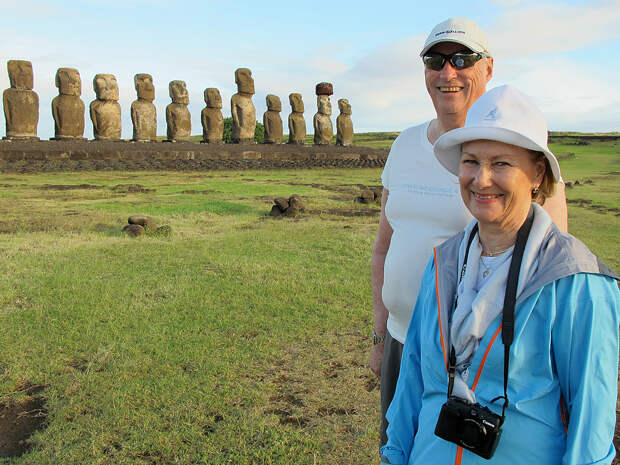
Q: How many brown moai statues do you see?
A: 11